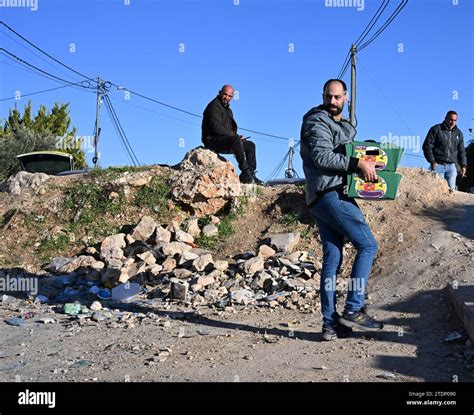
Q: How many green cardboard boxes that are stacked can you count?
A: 2